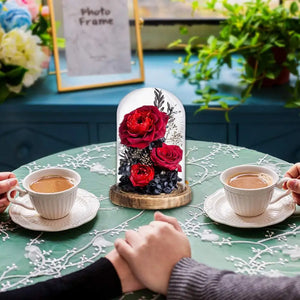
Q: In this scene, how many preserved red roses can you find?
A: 3